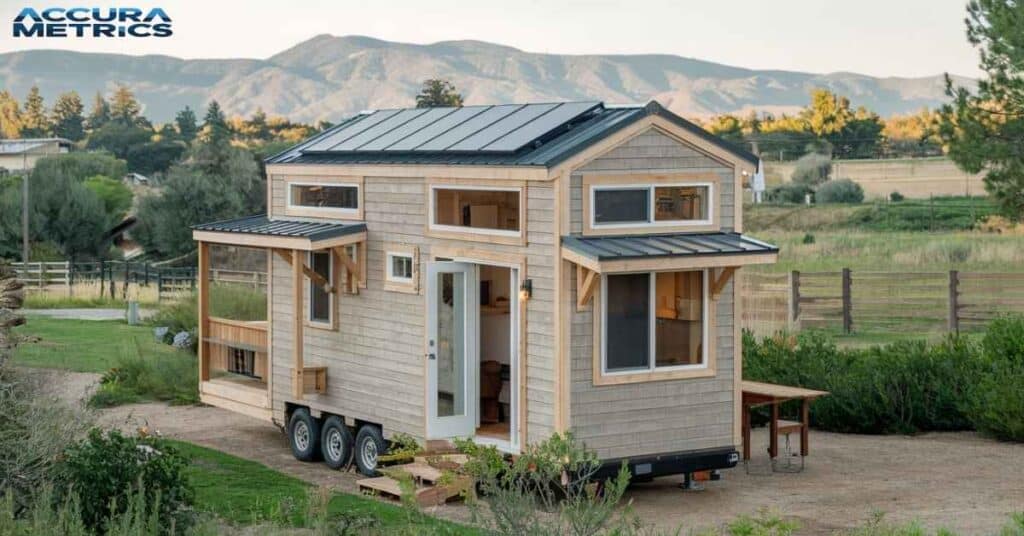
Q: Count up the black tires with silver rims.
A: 3